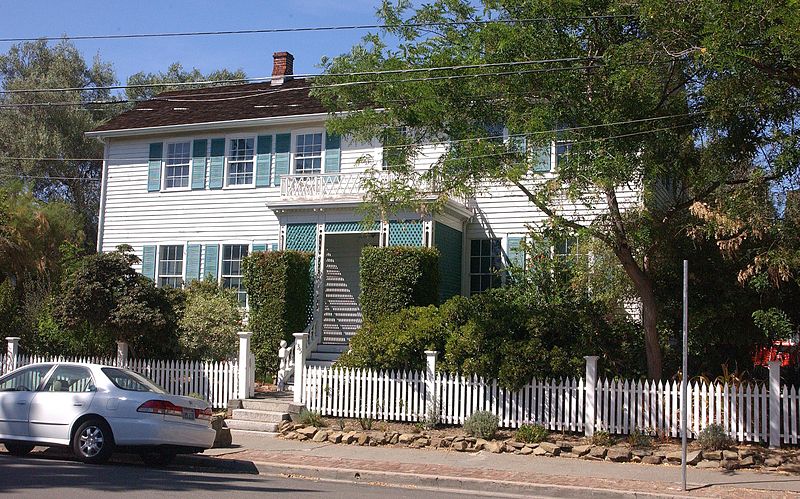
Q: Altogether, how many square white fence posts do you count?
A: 7